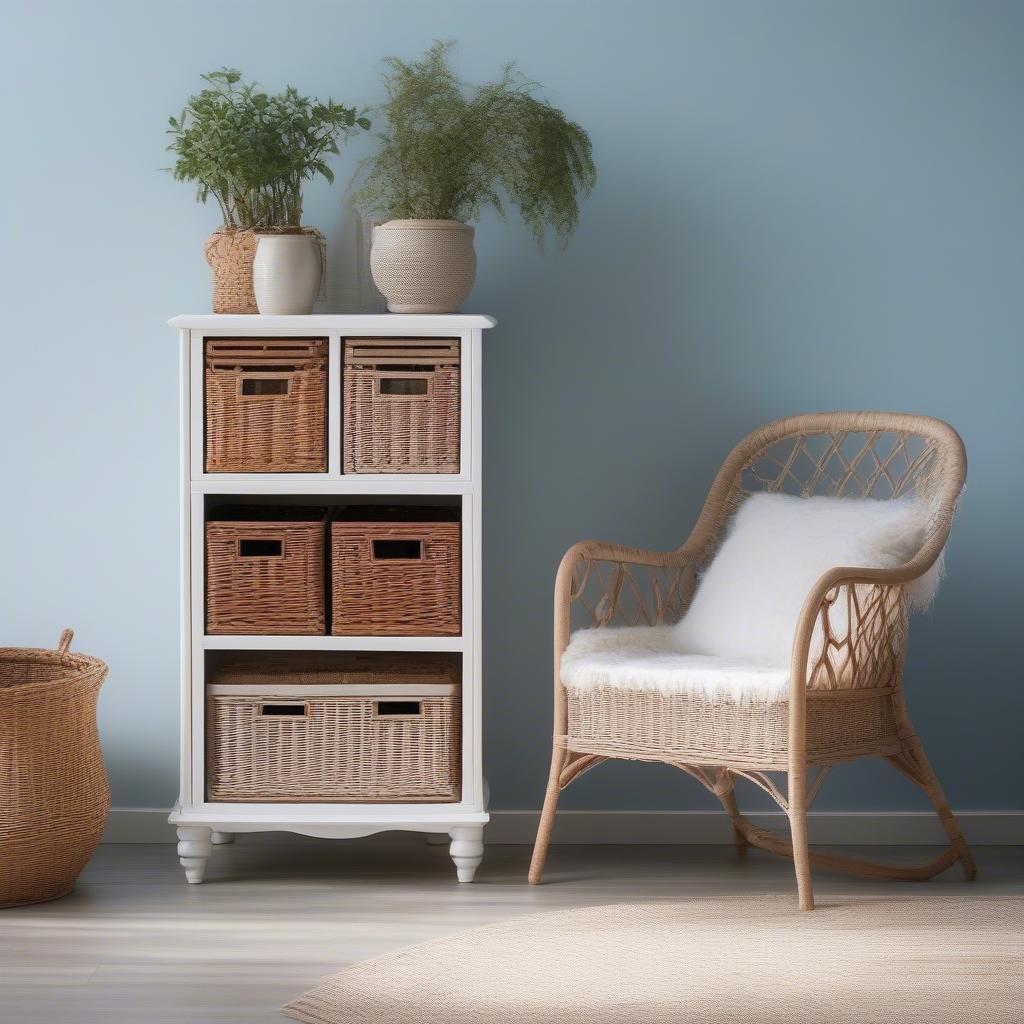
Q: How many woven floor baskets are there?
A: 1